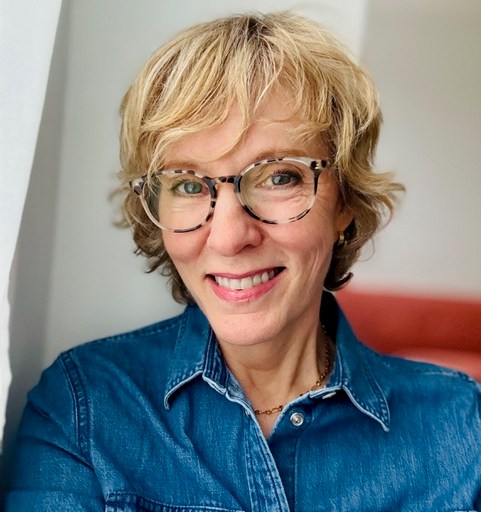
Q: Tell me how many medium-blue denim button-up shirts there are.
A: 1